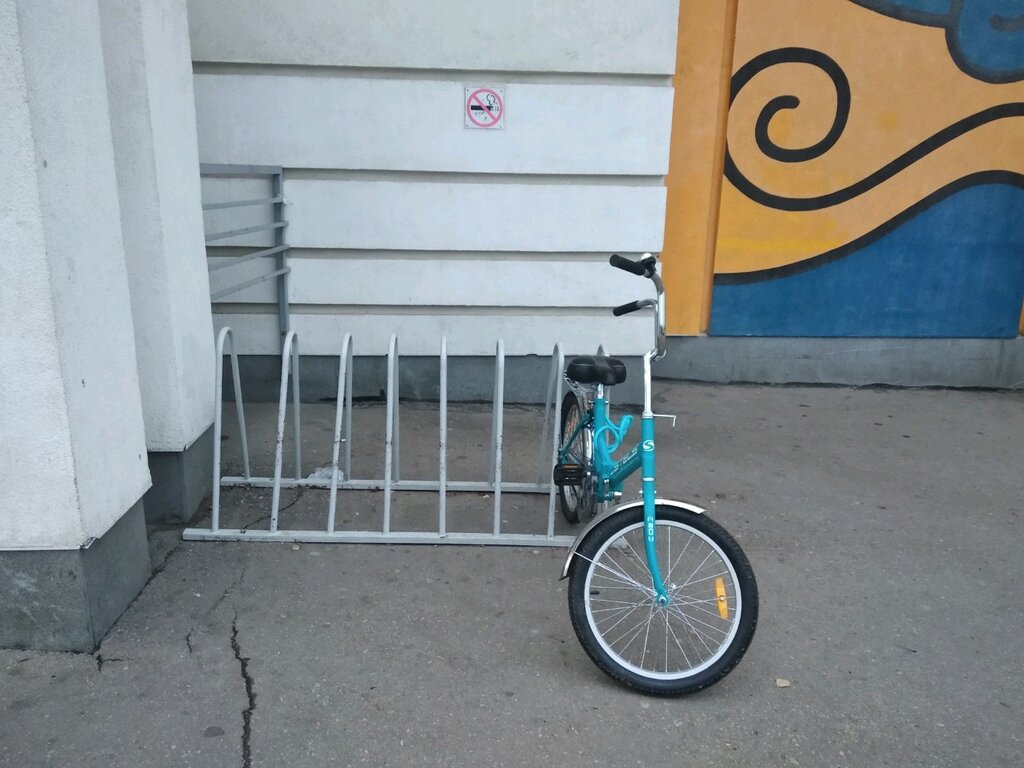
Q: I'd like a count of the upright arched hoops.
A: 8